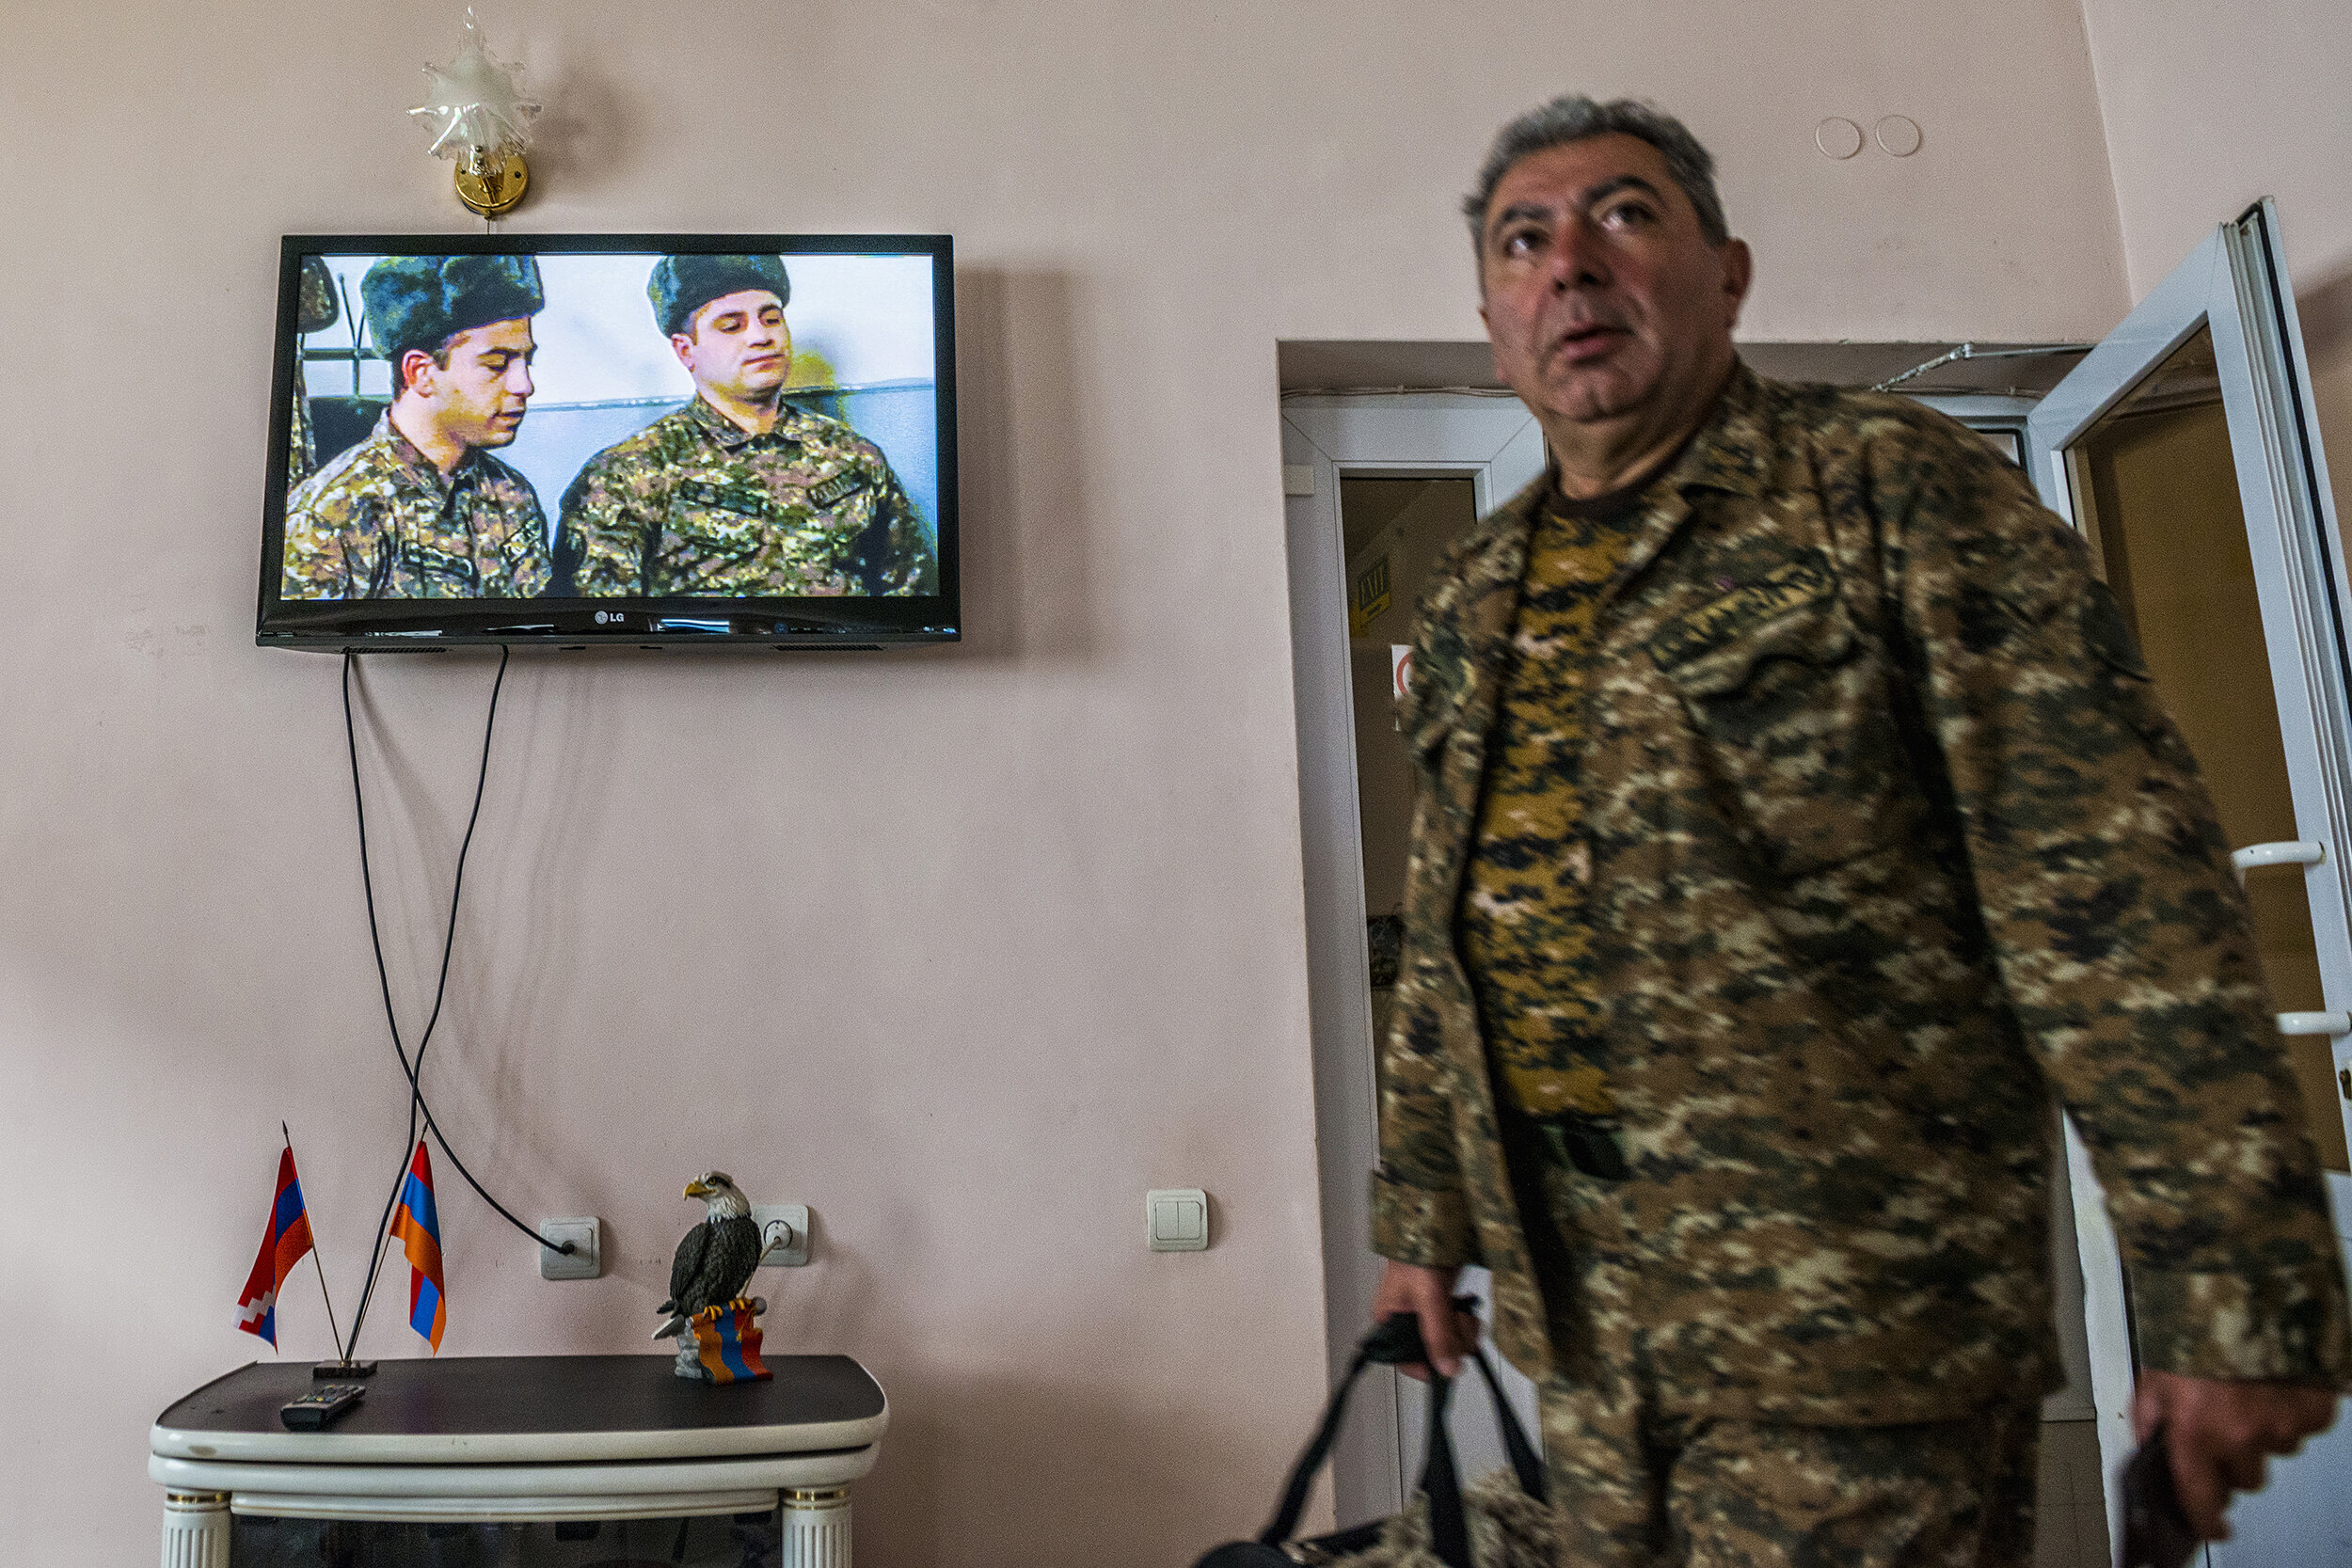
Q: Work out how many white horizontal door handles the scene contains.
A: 2